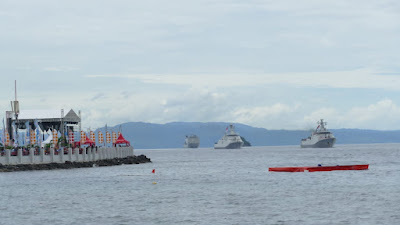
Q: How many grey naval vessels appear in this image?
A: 3